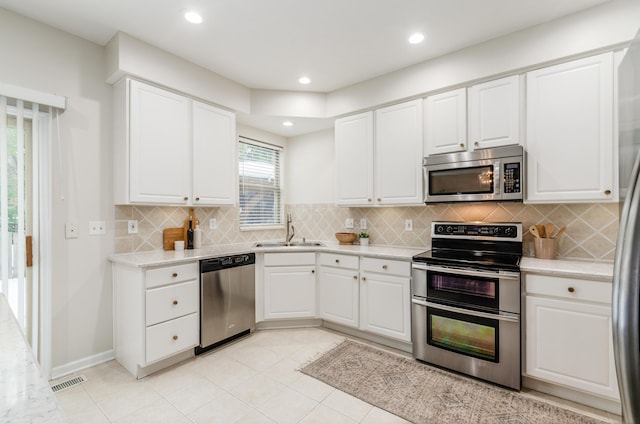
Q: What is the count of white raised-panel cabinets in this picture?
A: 11